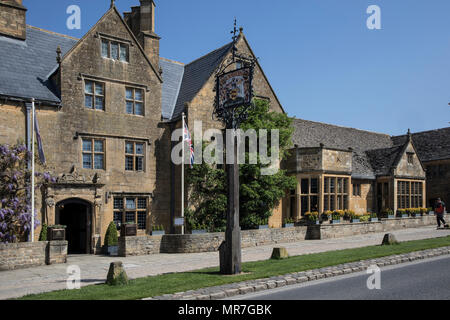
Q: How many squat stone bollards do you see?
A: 3